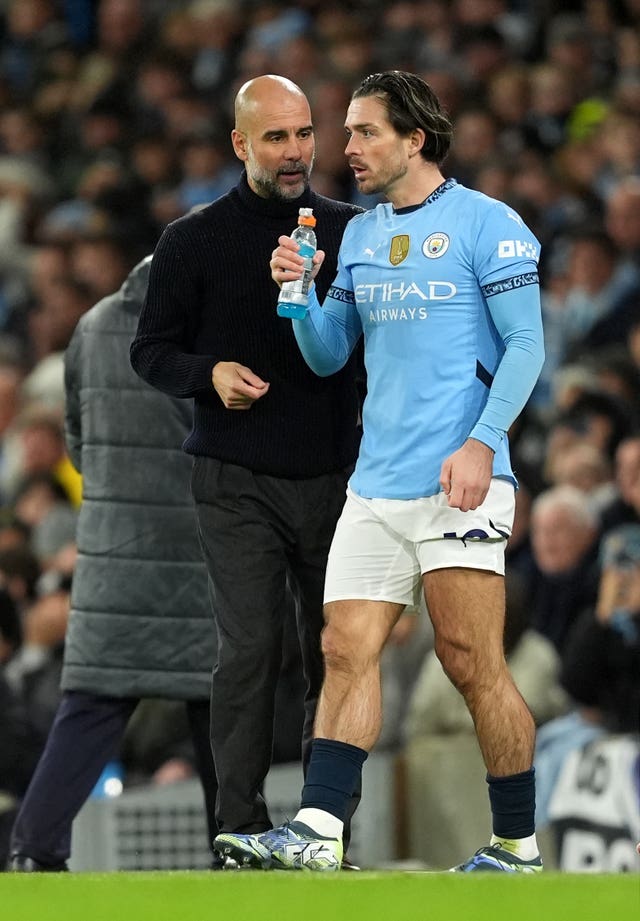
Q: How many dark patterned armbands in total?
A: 2